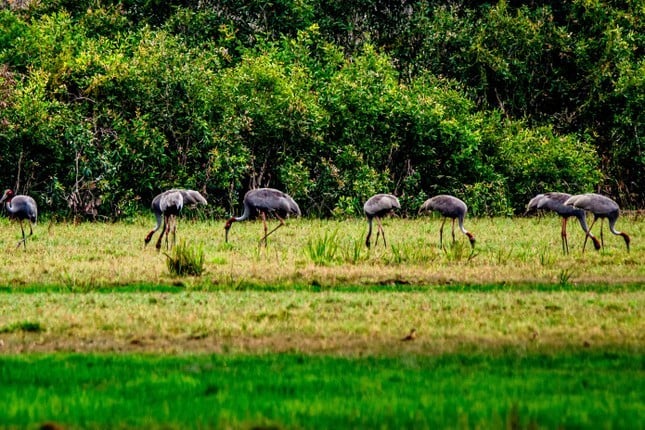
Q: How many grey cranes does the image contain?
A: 8